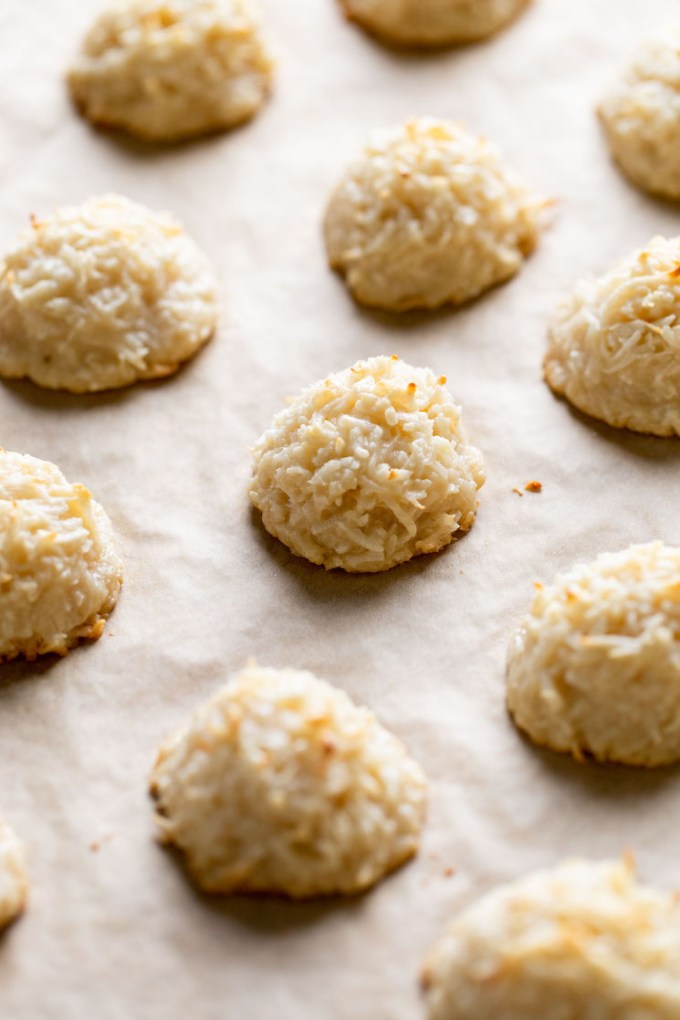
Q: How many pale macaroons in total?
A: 12